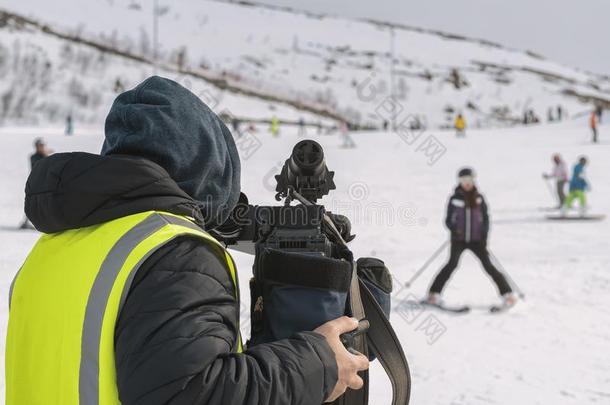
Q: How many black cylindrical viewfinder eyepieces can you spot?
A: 1